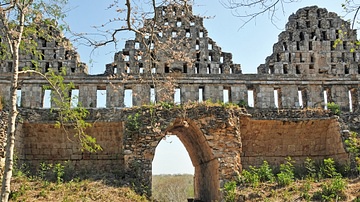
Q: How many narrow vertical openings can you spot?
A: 14